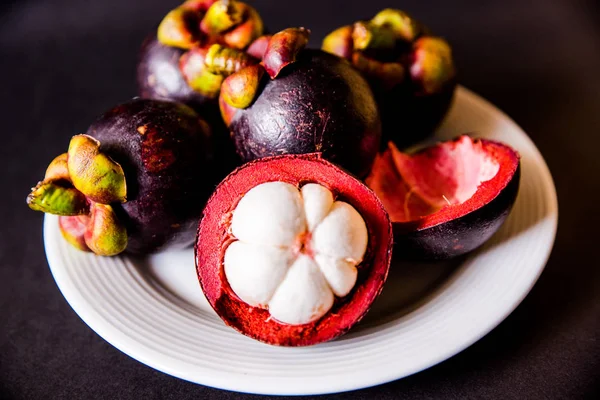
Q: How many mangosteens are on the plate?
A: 5